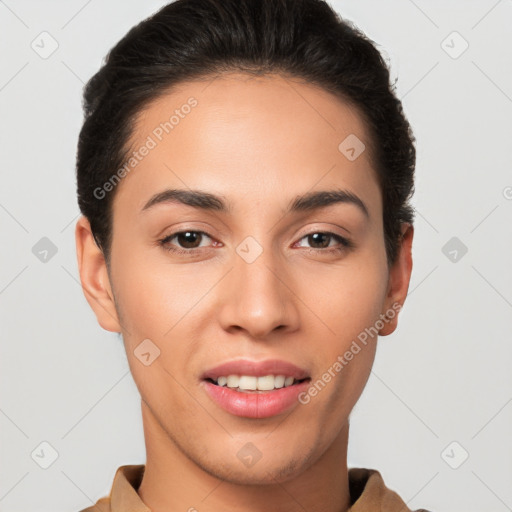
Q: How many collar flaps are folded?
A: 2